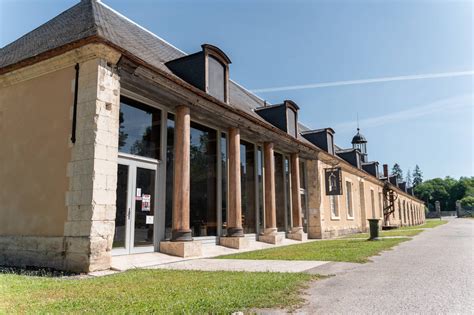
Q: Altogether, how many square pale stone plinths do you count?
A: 4